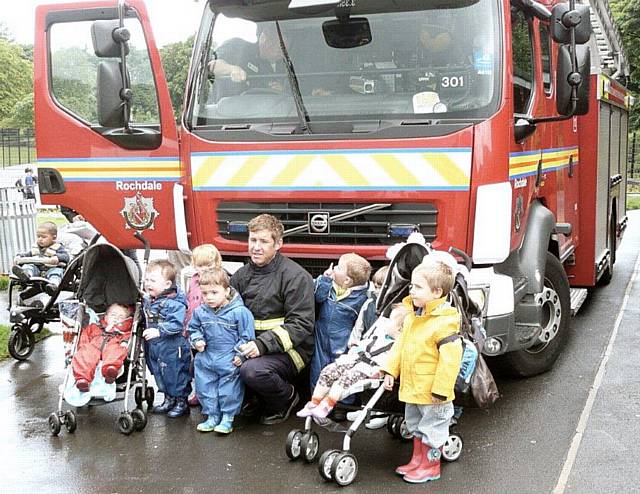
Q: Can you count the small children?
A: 9